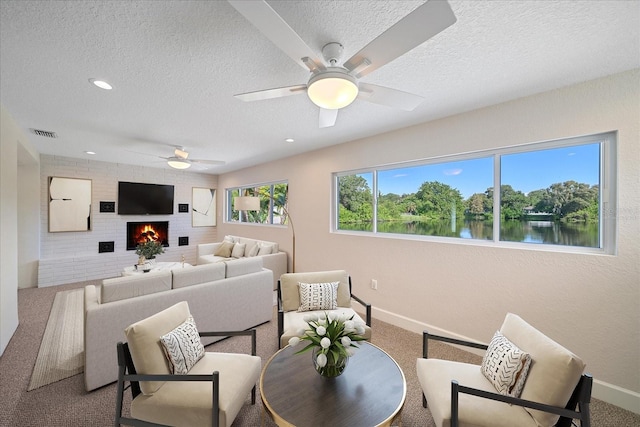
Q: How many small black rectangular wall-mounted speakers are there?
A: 4